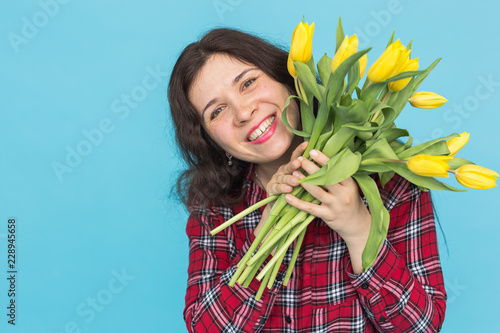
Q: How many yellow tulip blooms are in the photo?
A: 10